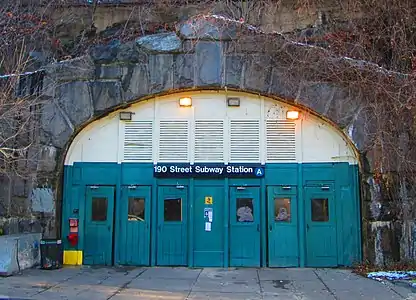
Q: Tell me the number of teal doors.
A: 6